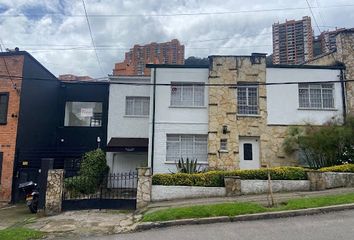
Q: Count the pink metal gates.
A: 0